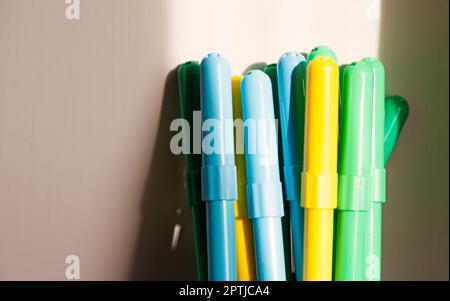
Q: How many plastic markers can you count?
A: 11